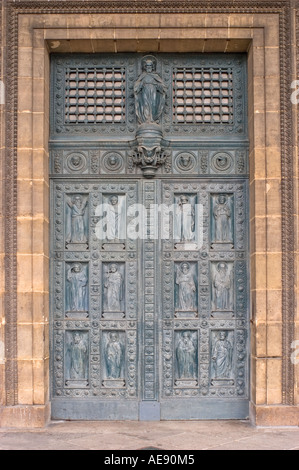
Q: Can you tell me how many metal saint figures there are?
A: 13